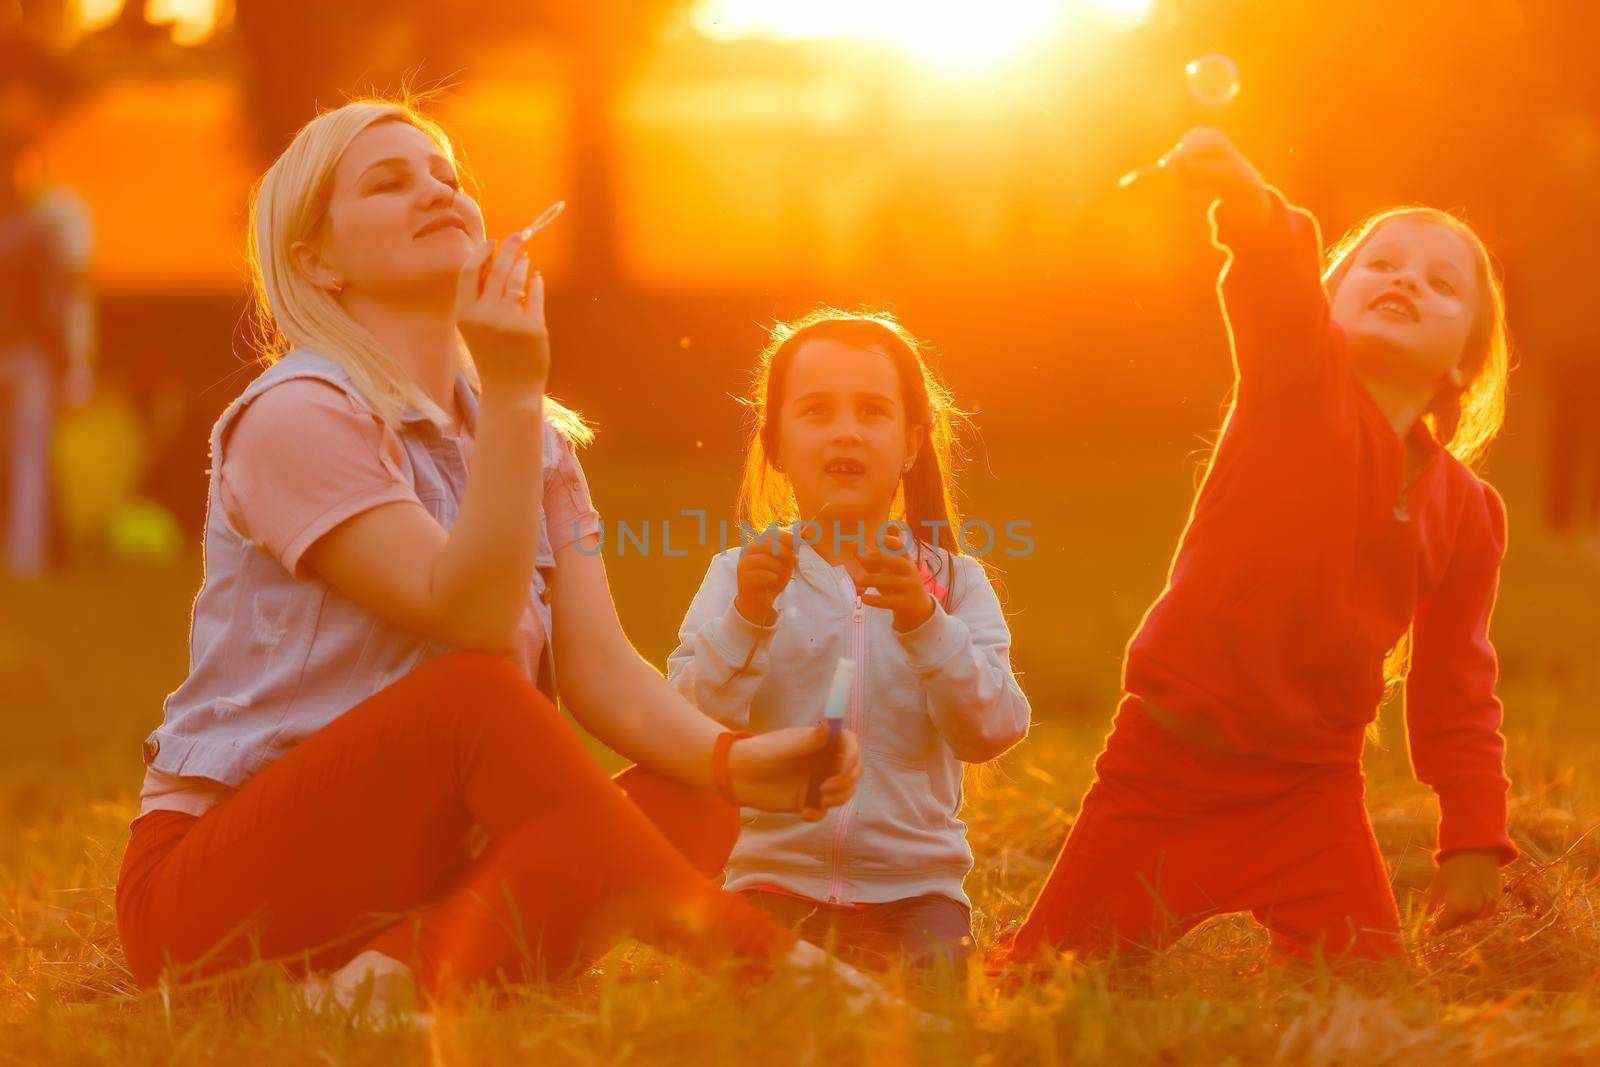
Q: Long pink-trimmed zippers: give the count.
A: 1